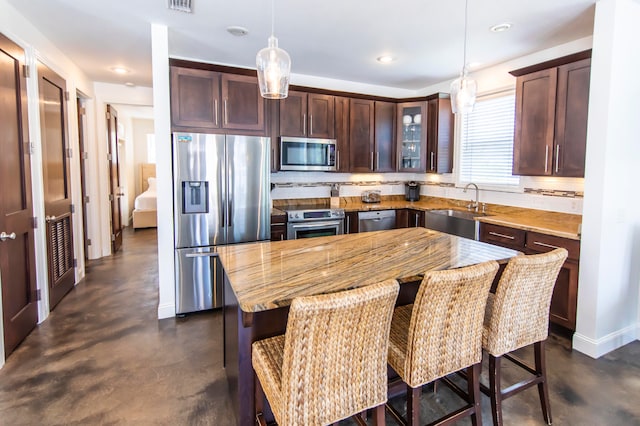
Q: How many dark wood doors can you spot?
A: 4